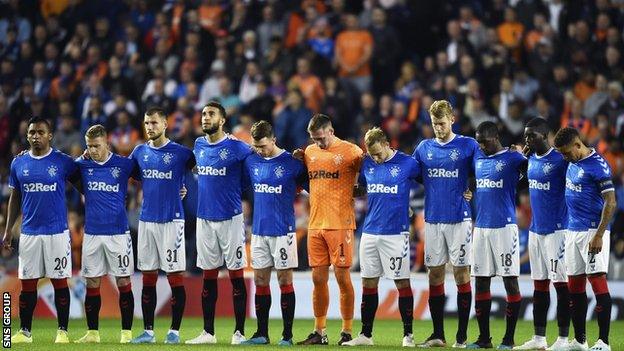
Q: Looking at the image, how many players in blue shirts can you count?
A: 10